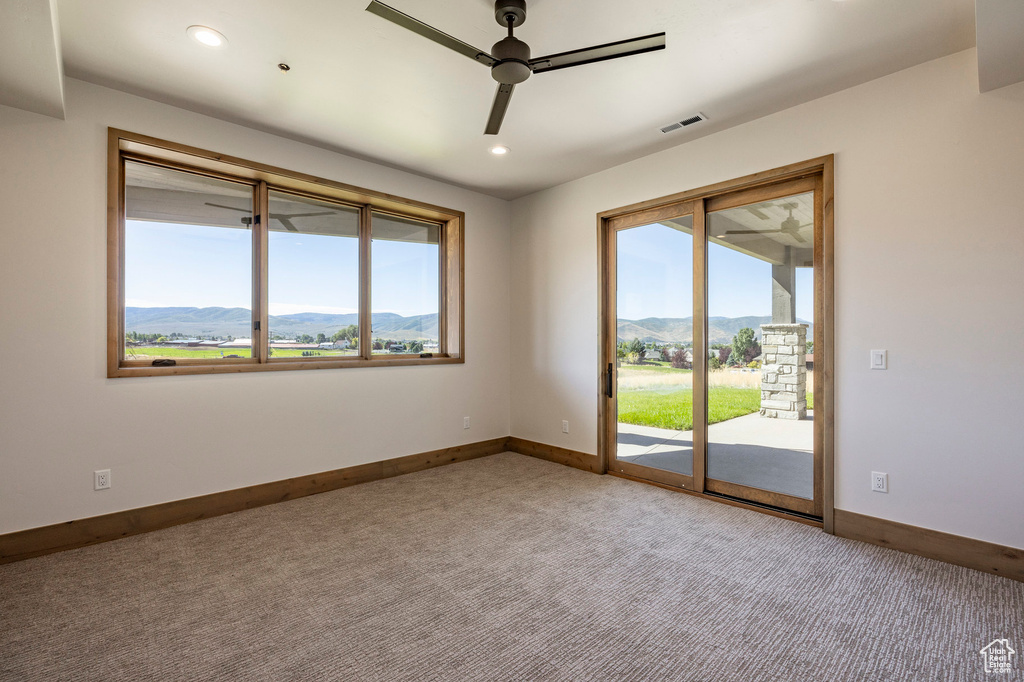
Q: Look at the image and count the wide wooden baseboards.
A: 3